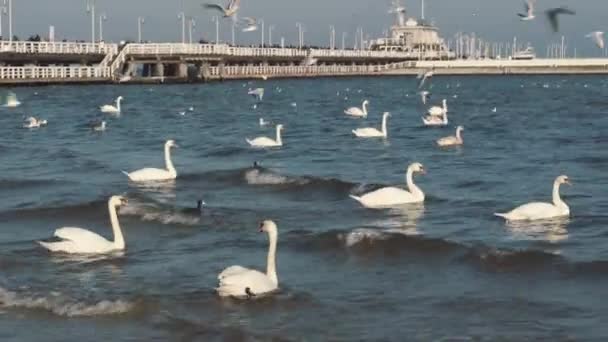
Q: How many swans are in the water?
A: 12